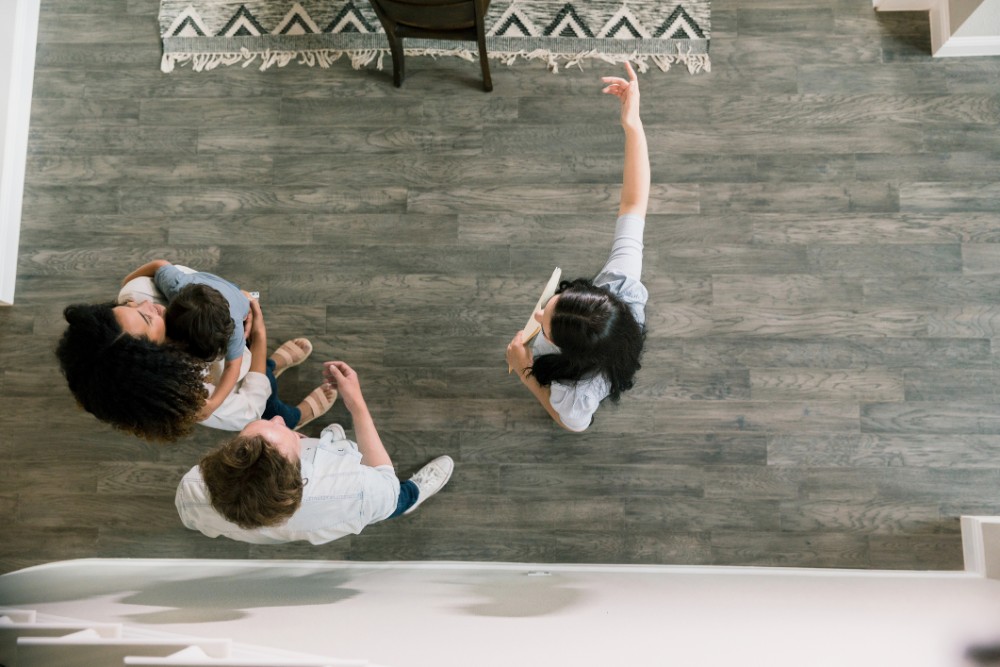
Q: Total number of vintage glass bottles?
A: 0